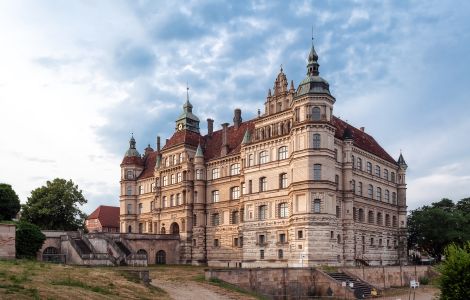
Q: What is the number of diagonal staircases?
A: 3